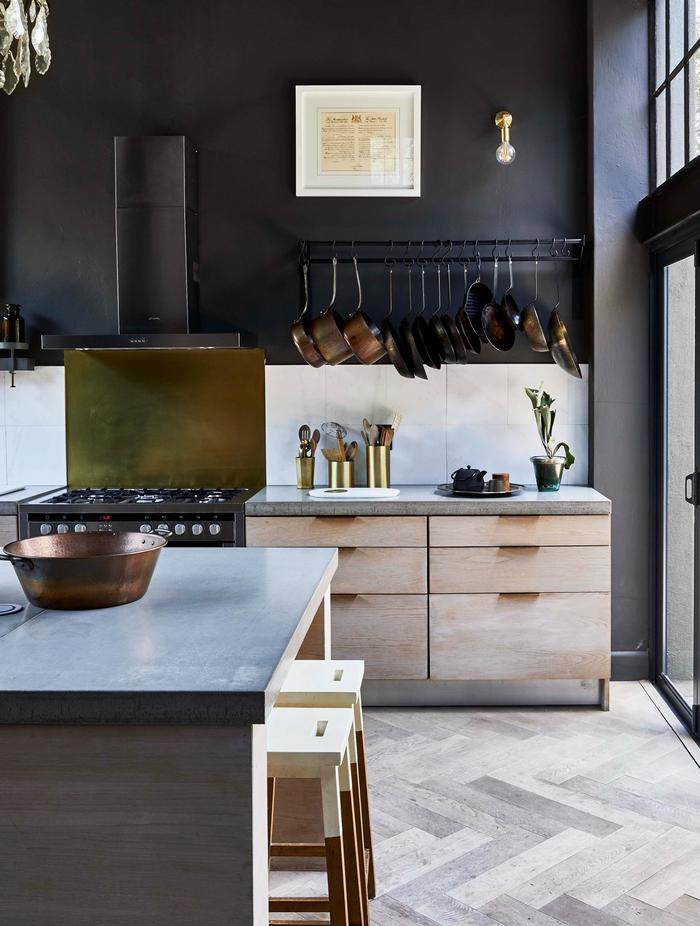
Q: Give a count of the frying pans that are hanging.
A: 11